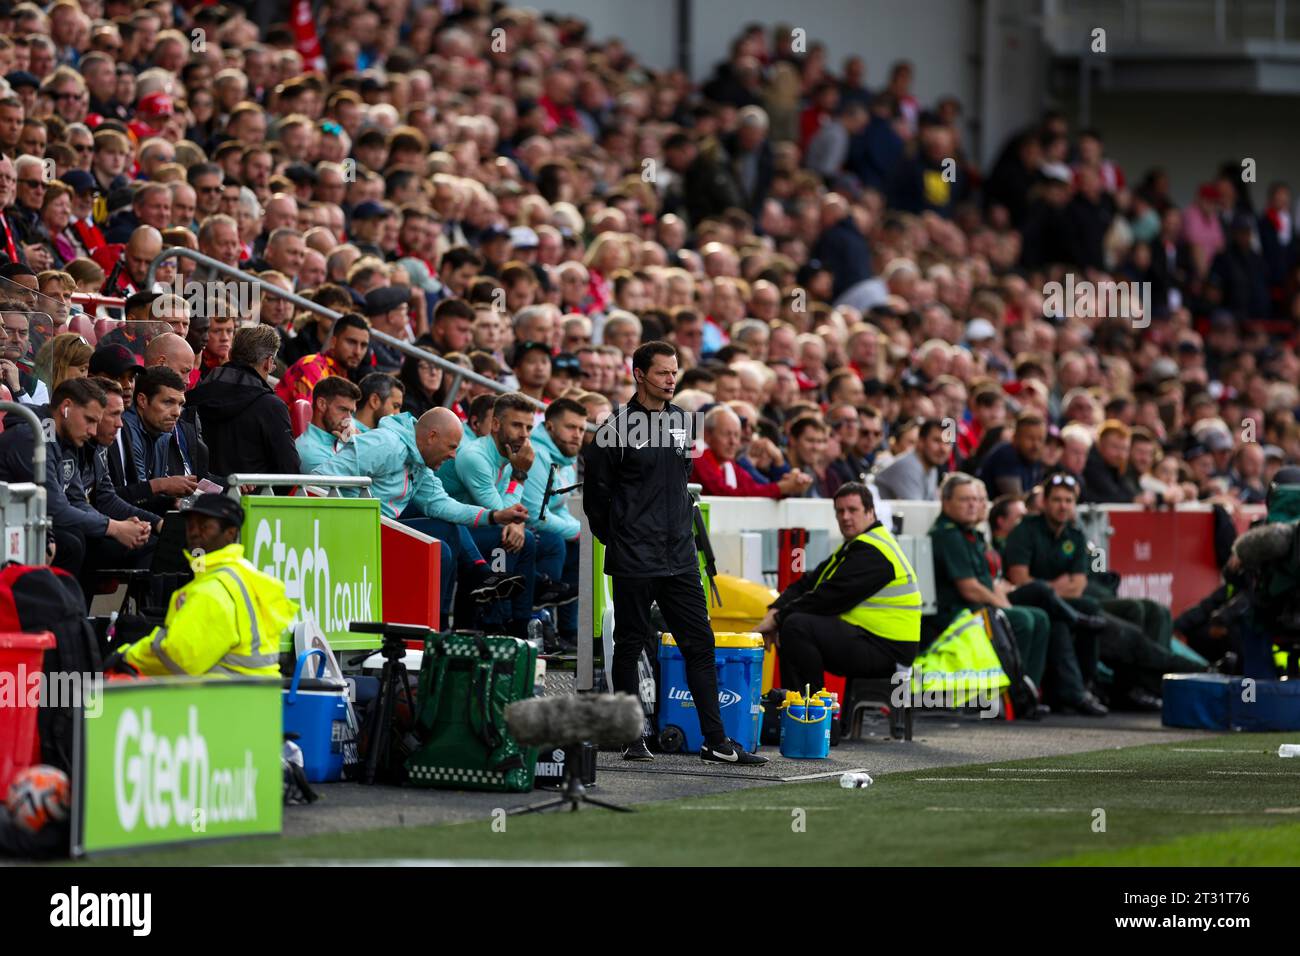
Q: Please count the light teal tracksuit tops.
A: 6